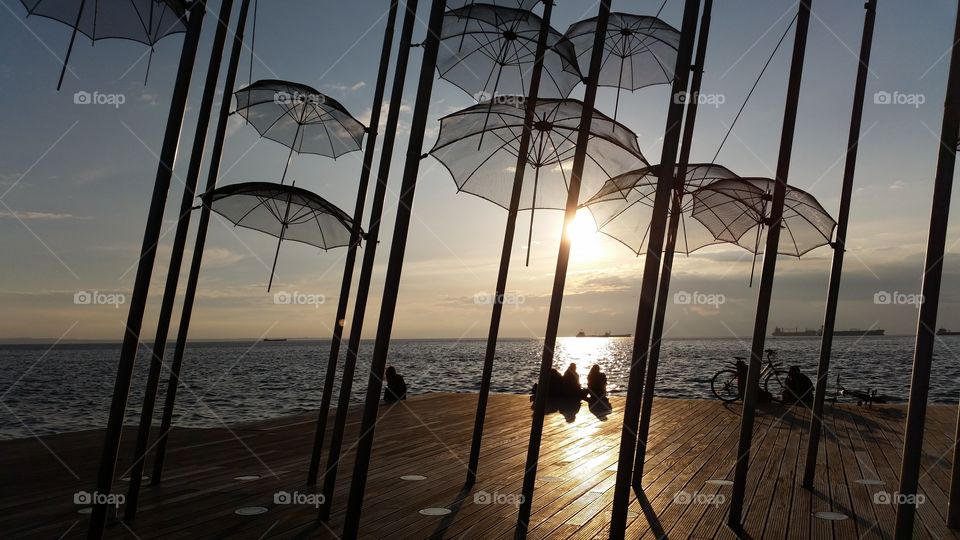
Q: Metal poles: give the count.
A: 14